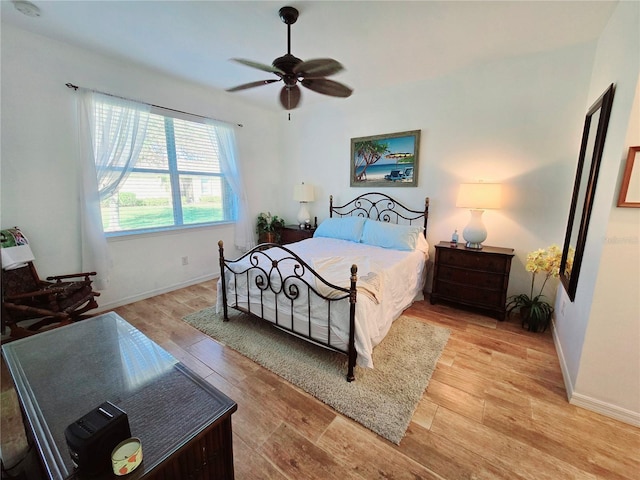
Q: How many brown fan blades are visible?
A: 5